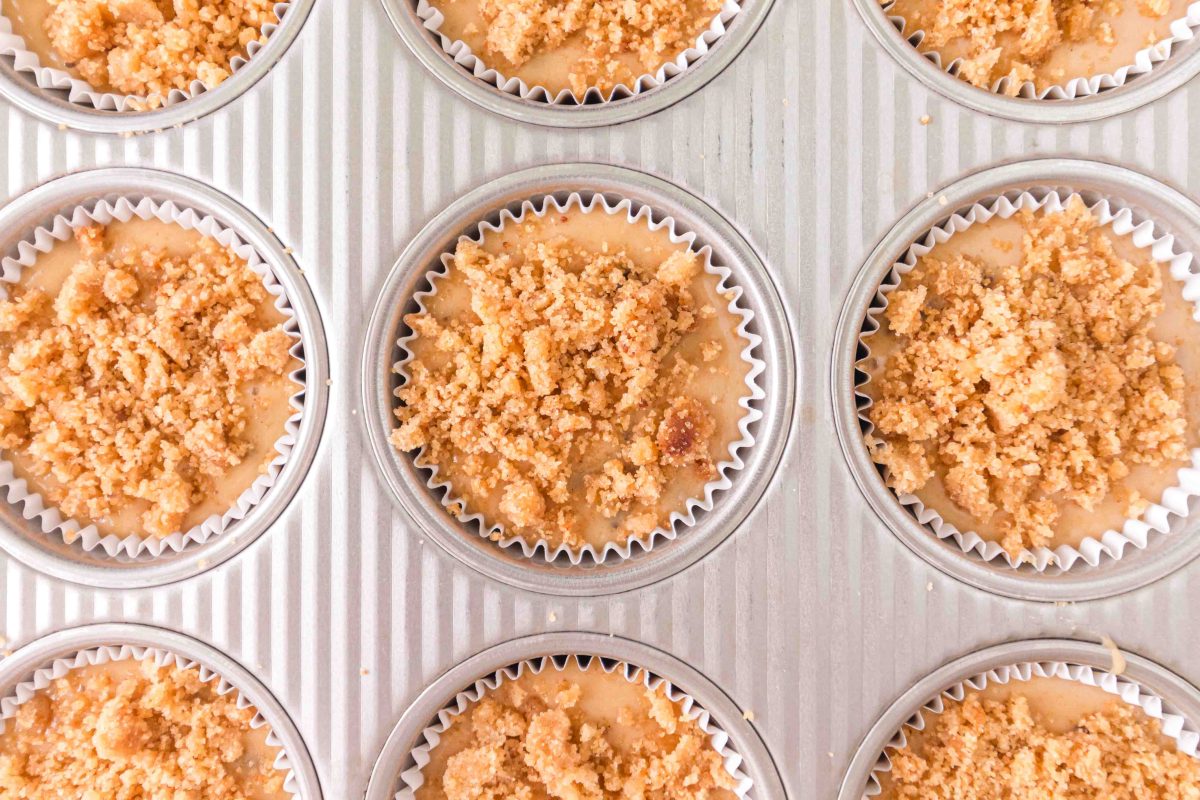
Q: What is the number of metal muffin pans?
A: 1